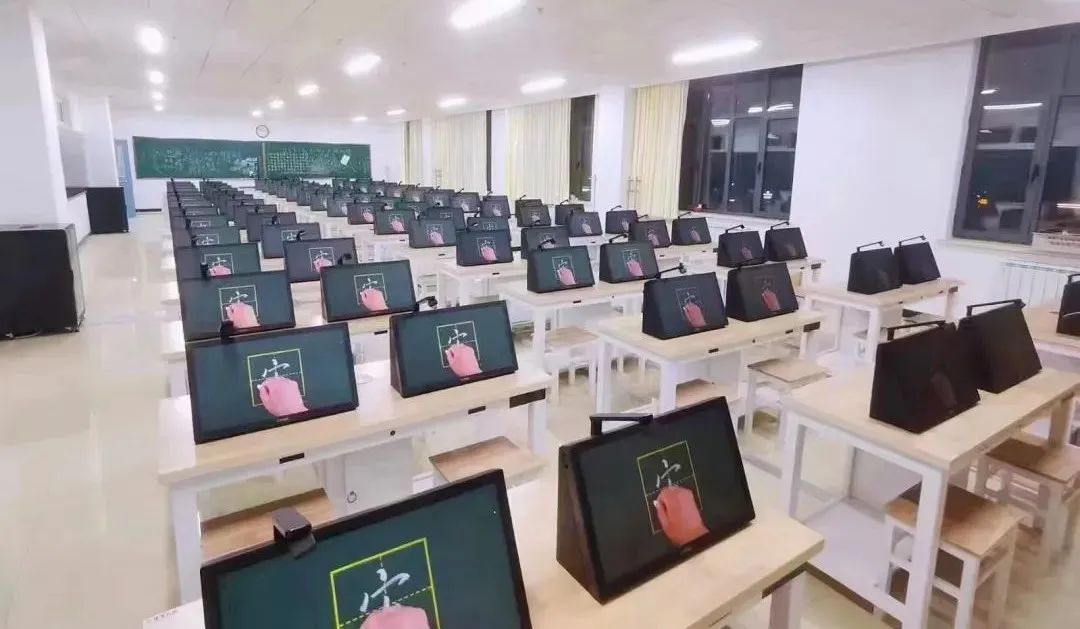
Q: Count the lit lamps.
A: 14